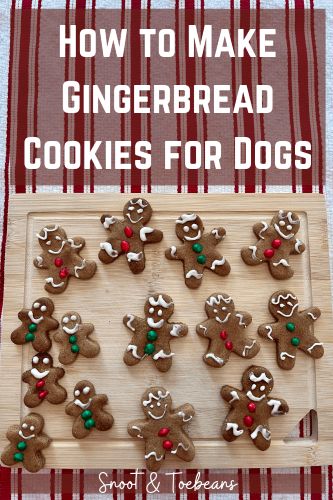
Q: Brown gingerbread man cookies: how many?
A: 14